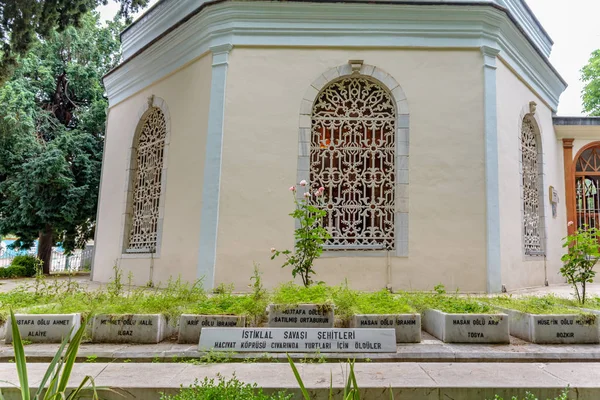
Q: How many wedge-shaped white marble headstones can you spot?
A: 7